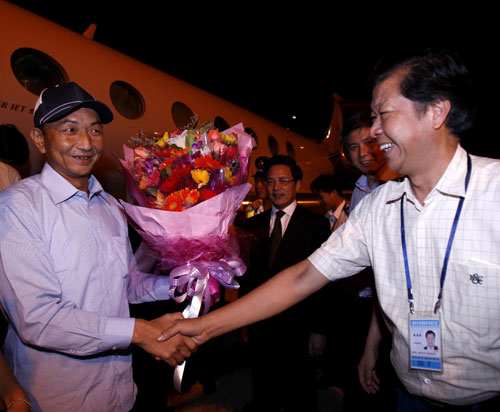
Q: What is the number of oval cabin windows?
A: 7